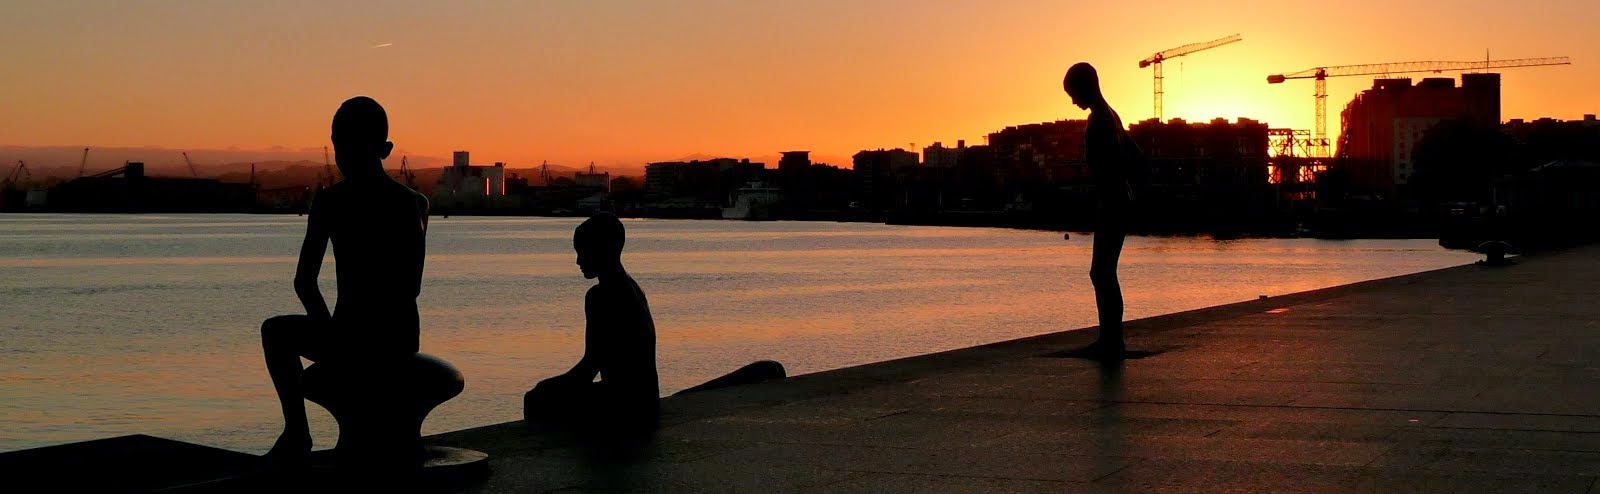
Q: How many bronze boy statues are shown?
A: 3